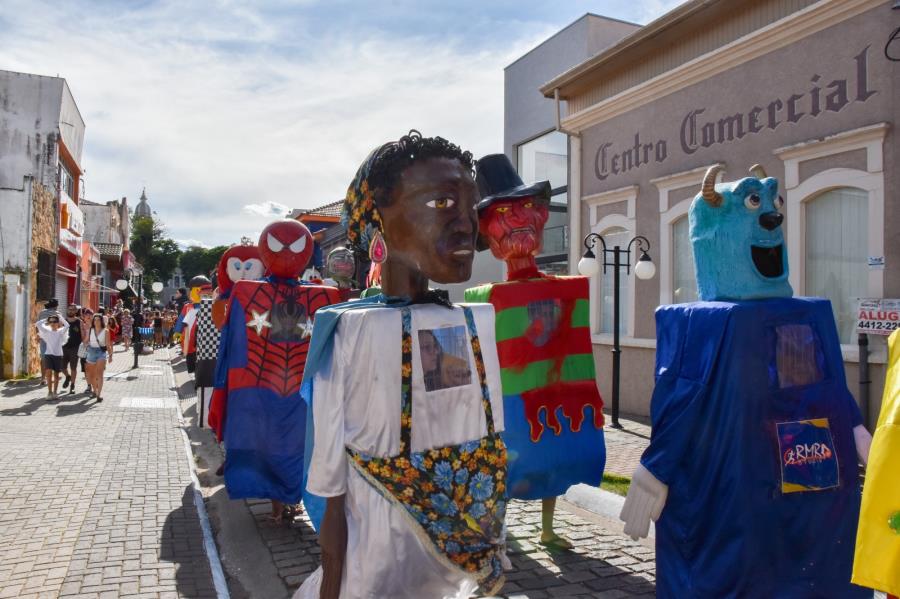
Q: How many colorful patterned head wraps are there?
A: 1